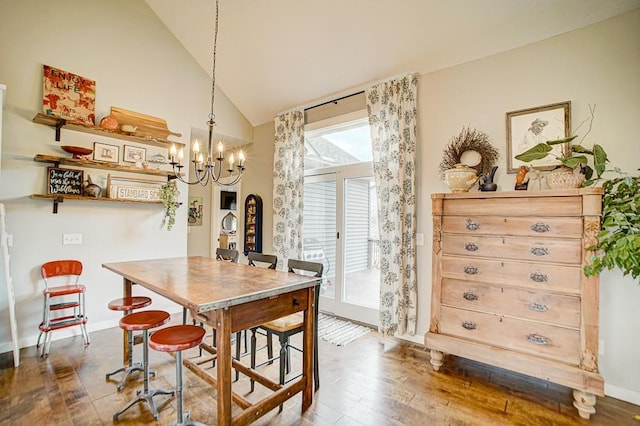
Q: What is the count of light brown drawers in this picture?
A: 5